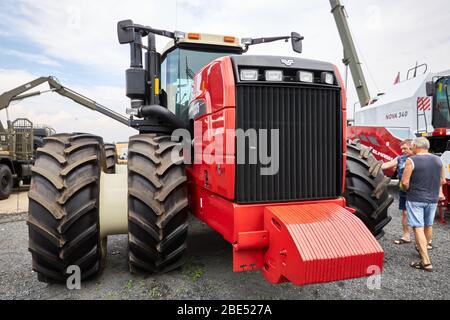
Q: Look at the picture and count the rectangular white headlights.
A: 4